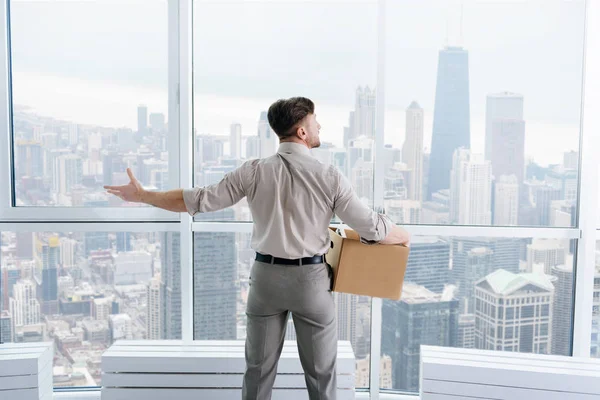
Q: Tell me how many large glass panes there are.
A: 6